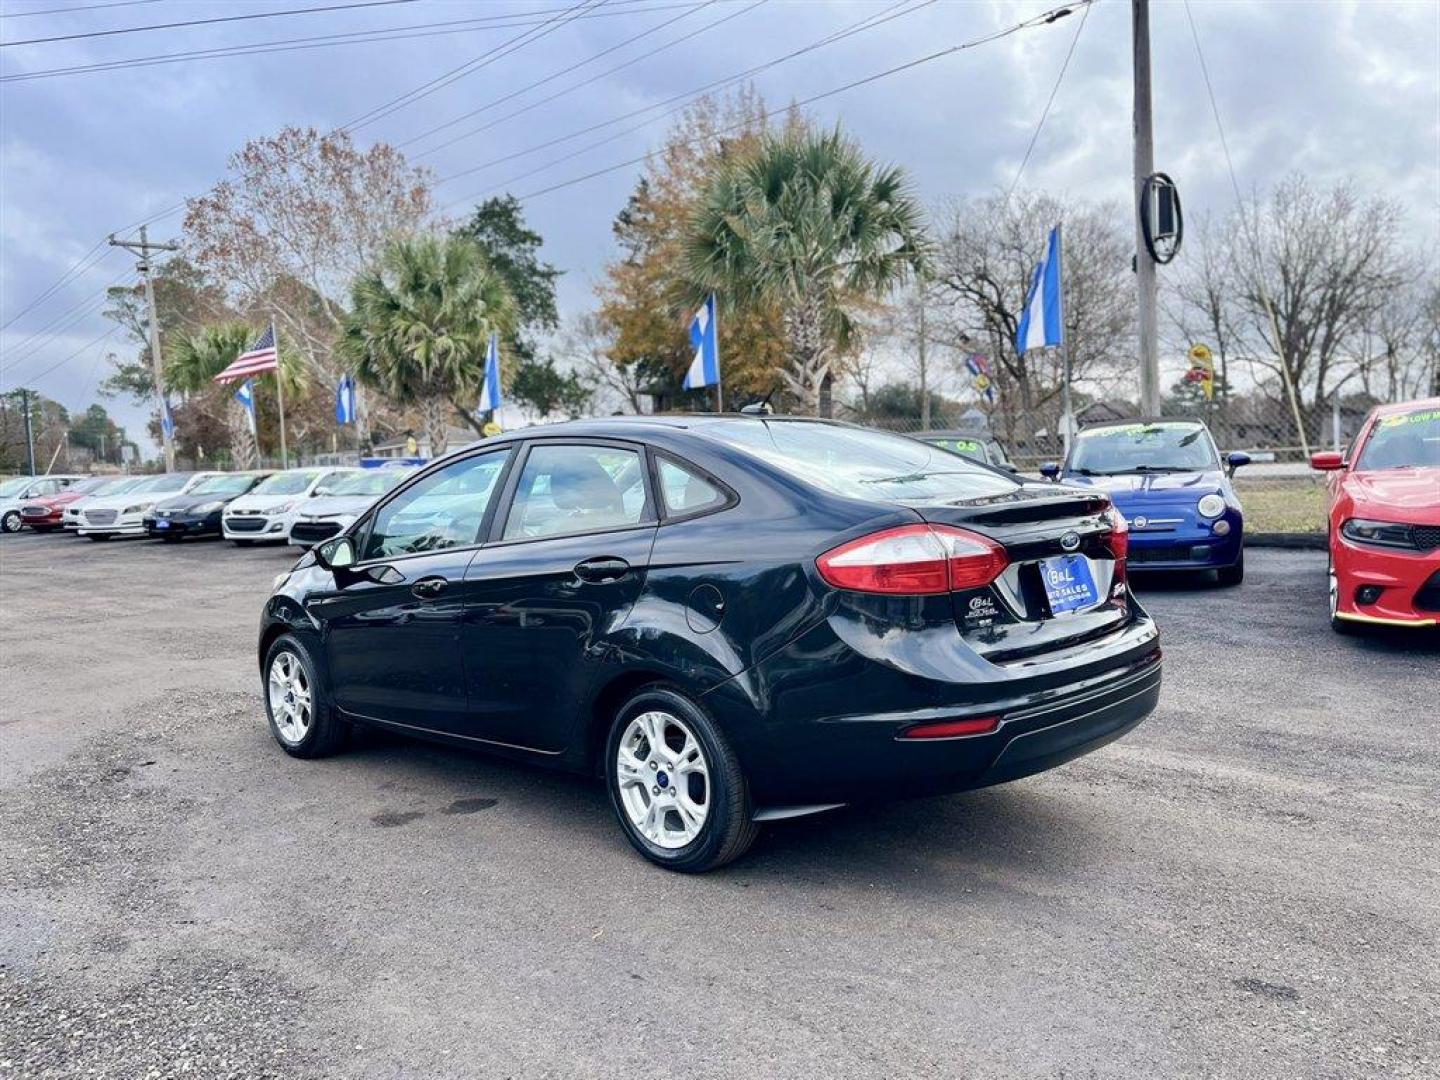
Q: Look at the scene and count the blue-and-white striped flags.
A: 6